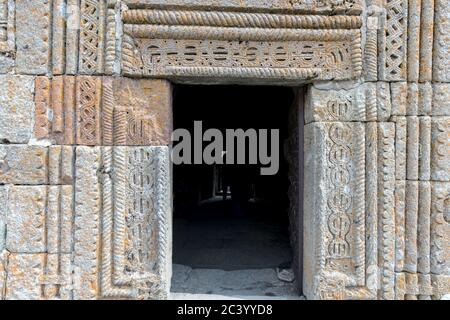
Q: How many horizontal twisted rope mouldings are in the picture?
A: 3